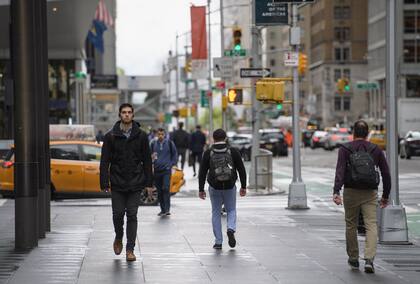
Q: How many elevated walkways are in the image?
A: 1